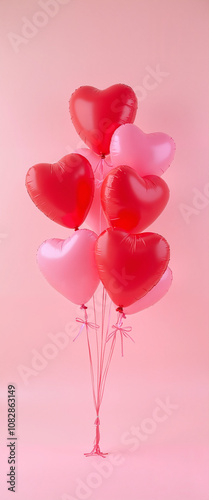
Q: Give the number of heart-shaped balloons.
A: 8